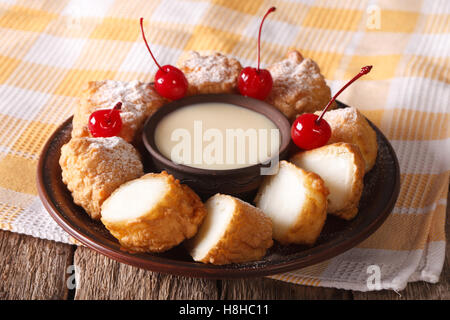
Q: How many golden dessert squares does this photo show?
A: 9